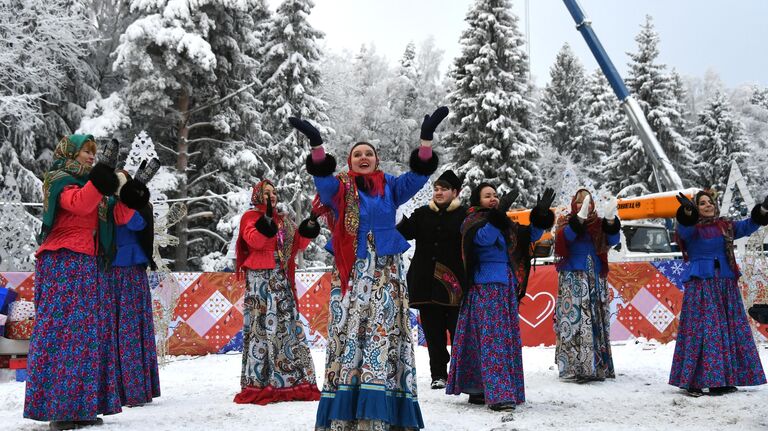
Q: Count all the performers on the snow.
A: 8